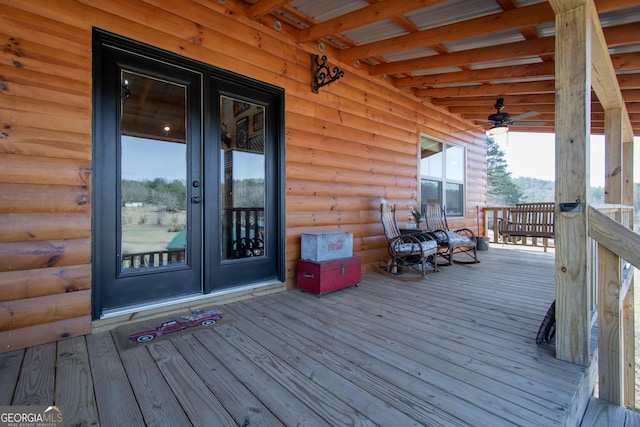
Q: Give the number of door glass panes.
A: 2